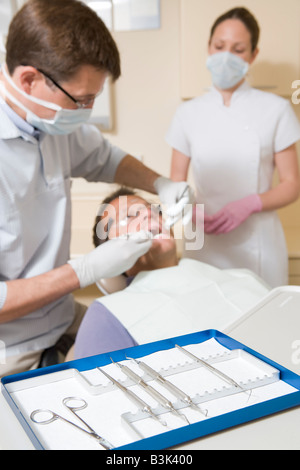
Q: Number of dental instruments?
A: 5